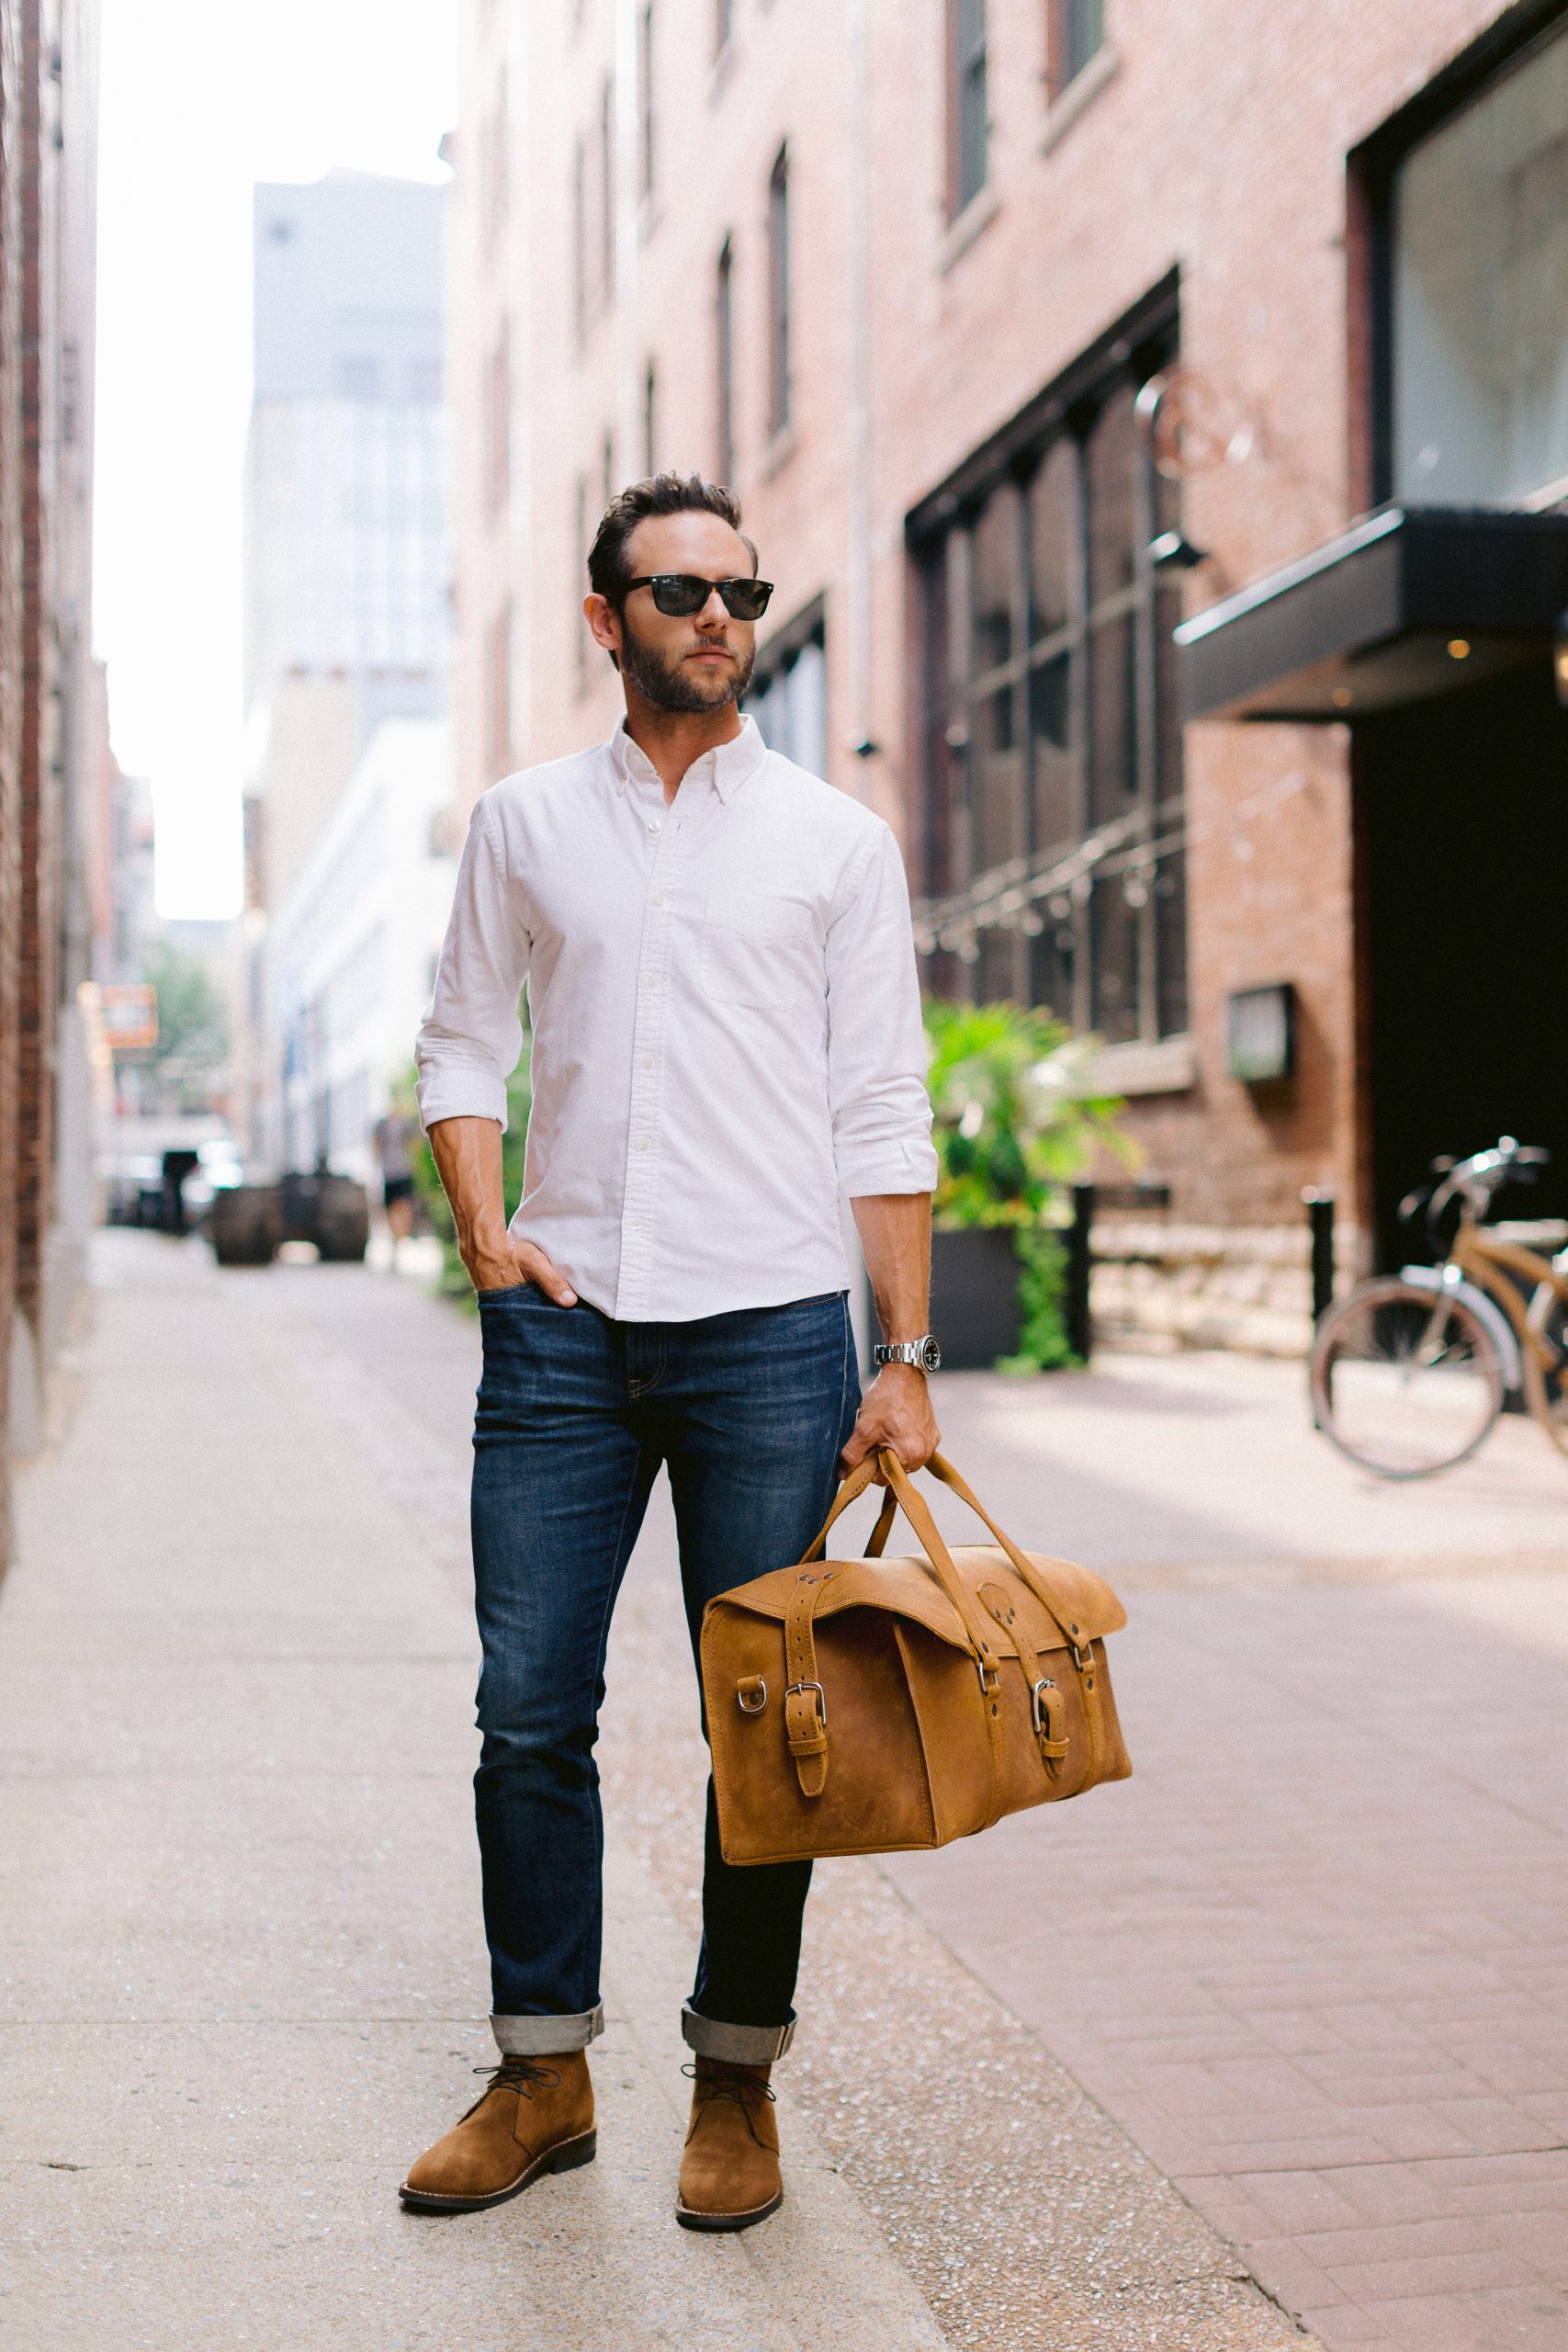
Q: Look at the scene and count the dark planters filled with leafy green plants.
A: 1